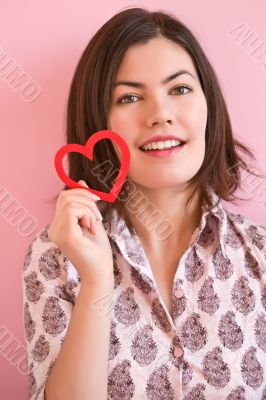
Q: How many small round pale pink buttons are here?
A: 2